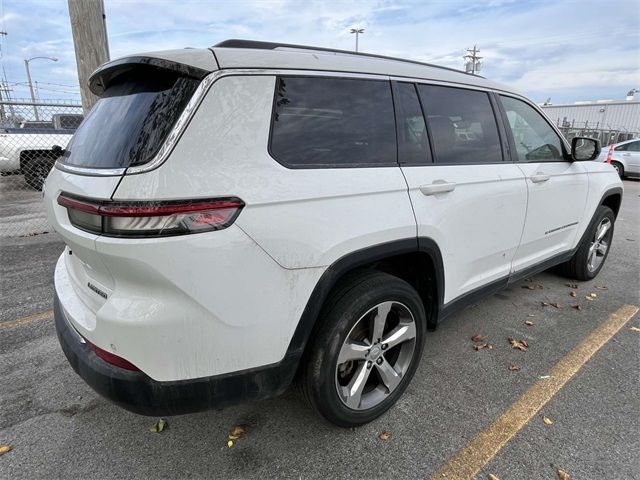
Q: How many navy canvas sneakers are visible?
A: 0